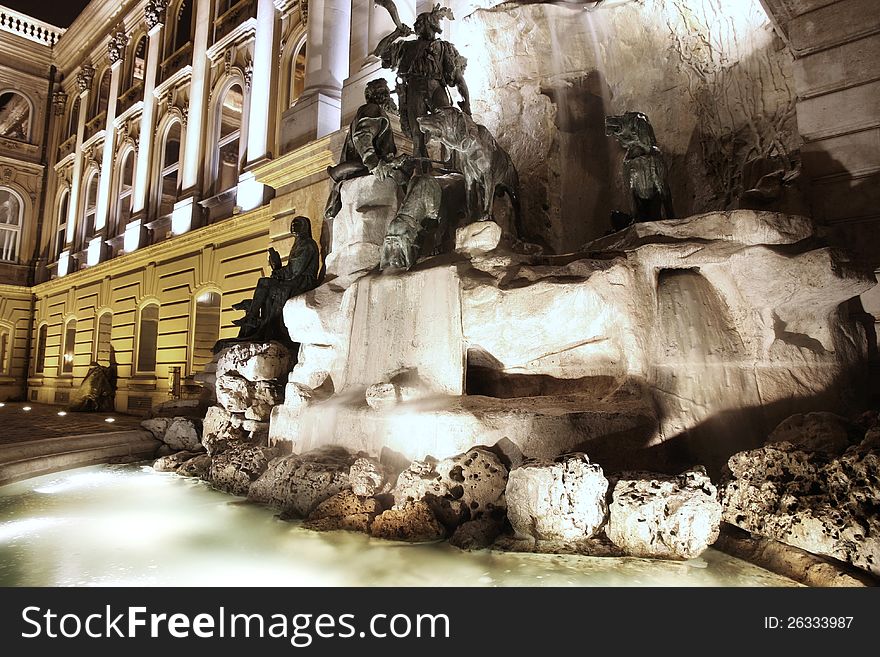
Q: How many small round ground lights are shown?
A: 4